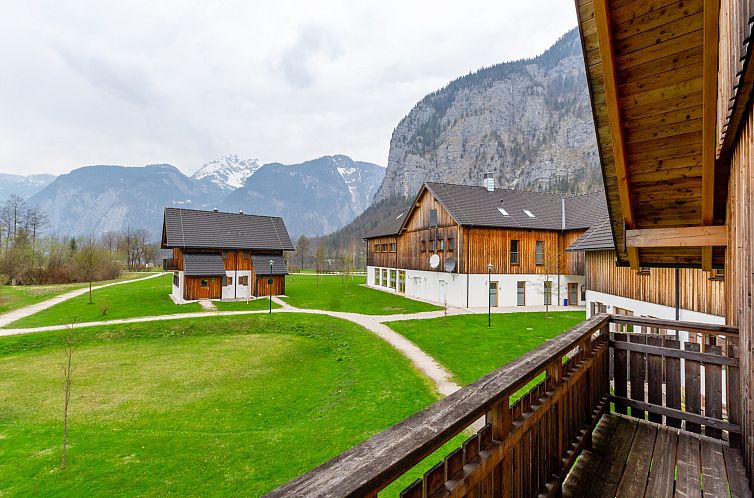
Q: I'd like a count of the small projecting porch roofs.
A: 2